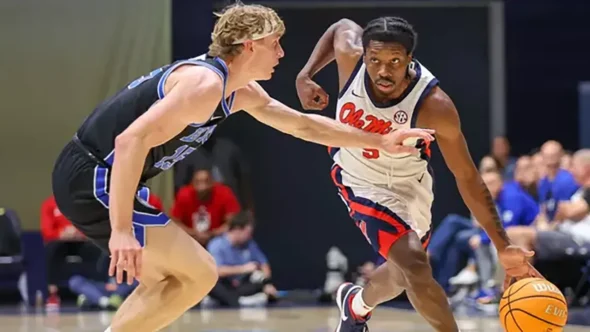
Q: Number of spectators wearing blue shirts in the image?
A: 3